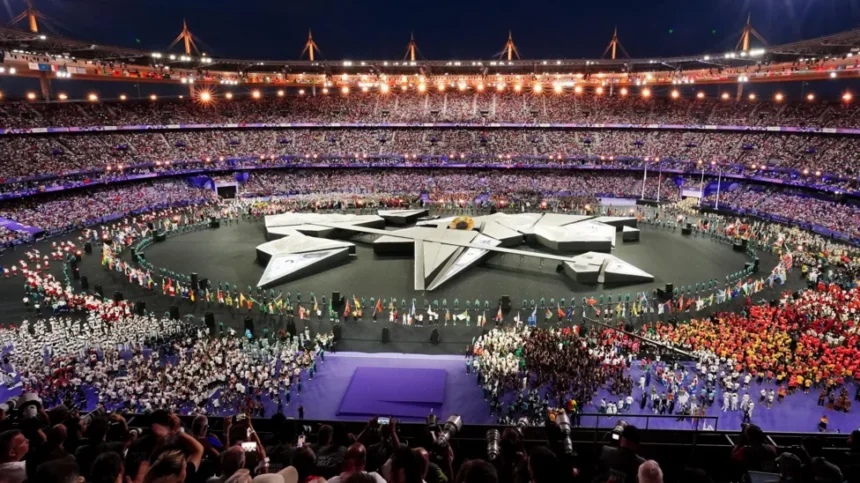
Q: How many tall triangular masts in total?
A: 7